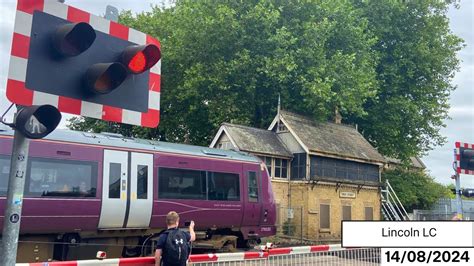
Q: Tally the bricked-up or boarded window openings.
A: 3